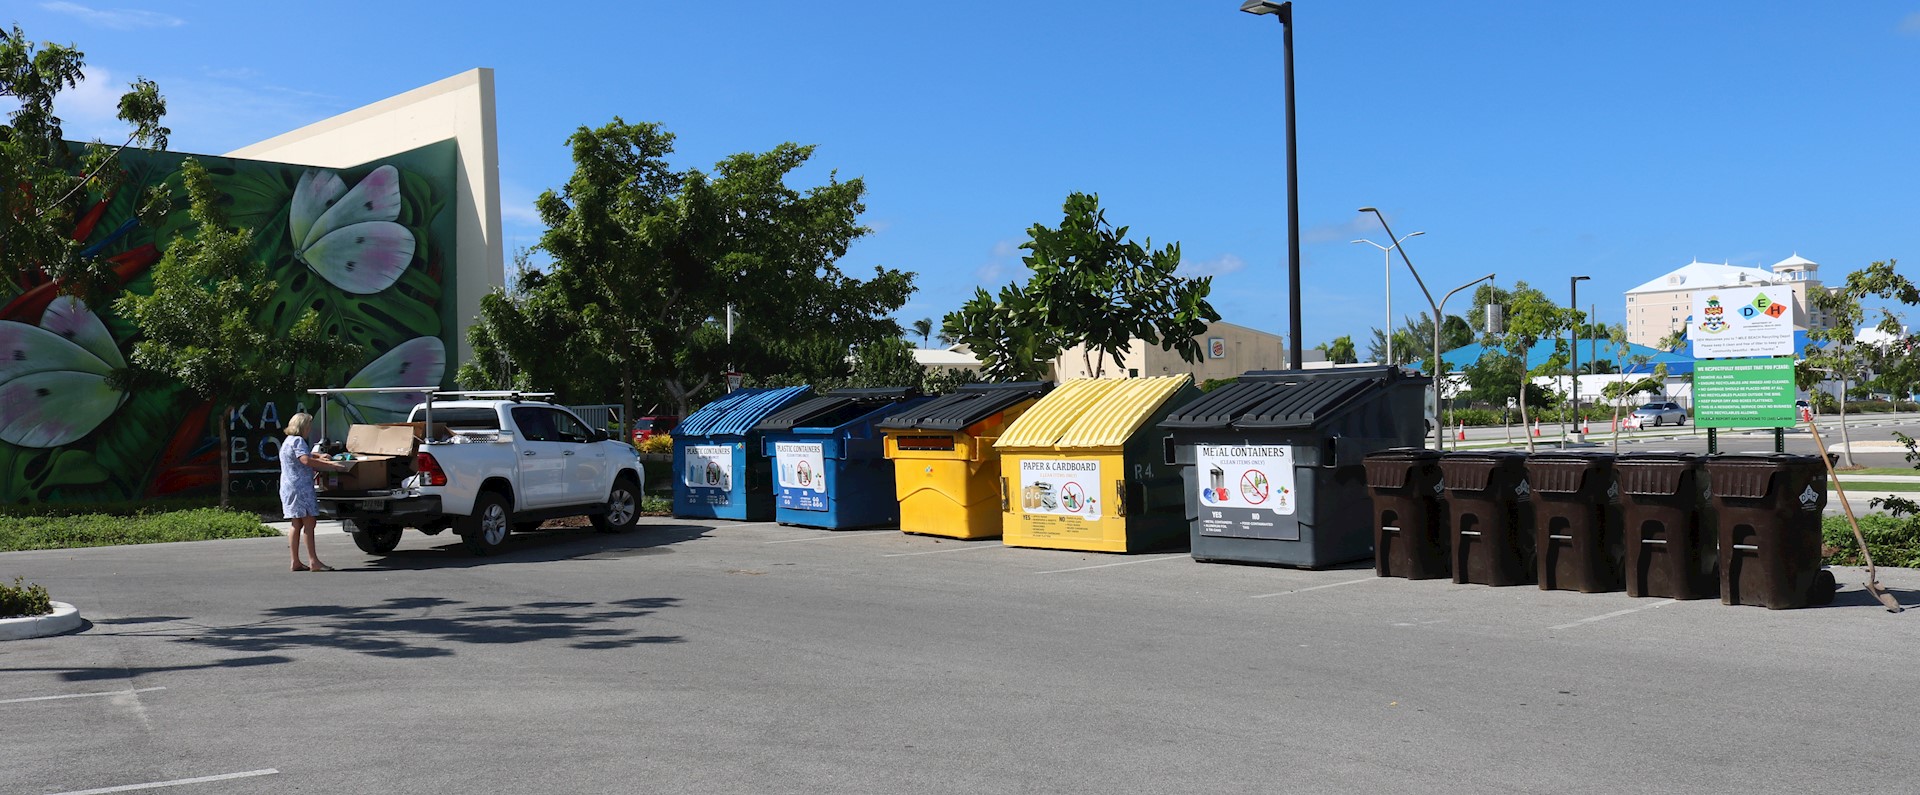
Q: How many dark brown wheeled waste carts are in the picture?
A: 5